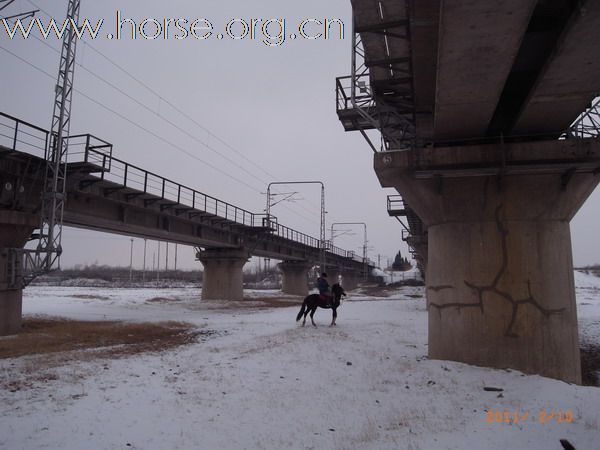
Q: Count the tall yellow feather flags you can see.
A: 0